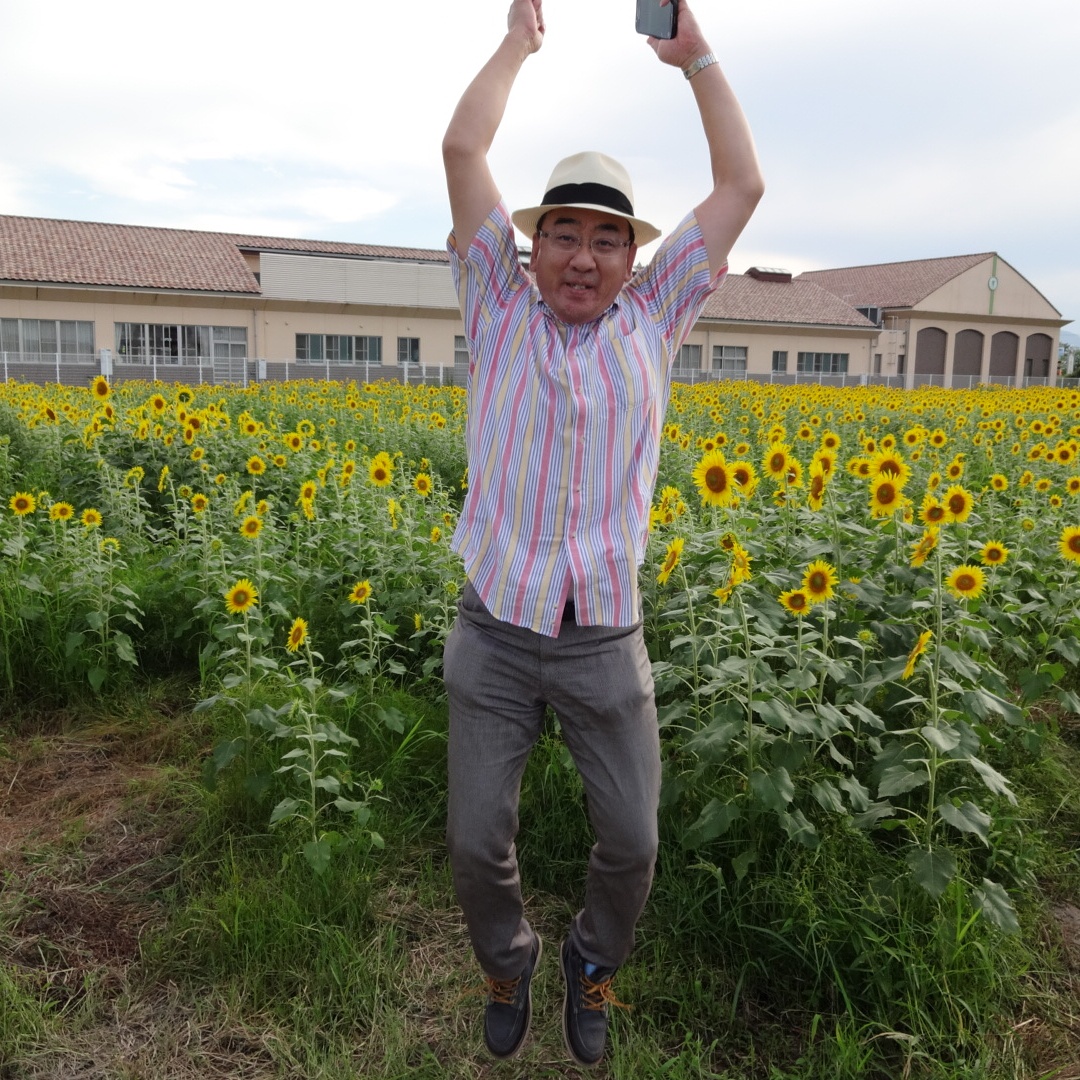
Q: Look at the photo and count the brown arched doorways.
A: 4